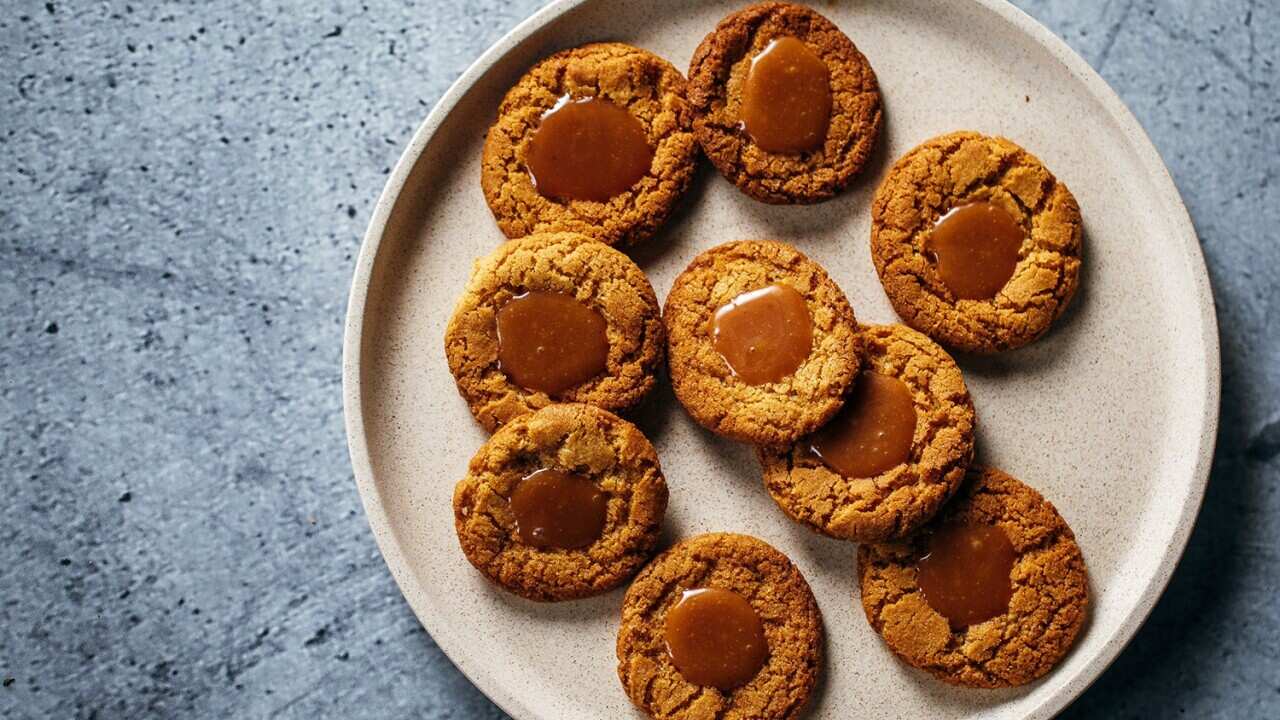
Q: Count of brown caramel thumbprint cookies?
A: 9